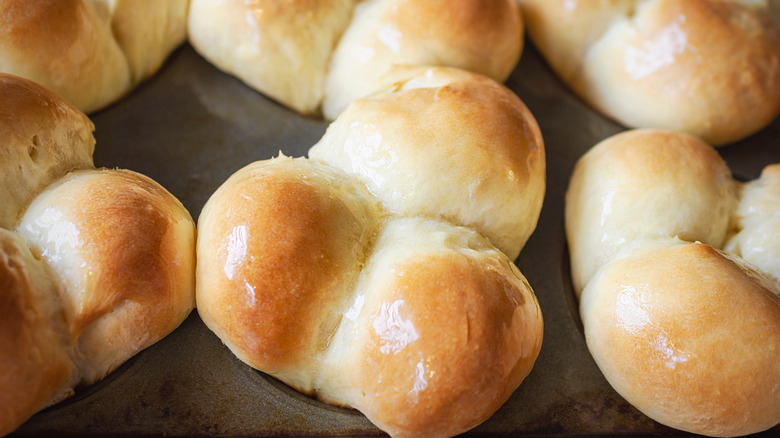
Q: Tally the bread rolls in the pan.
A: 6